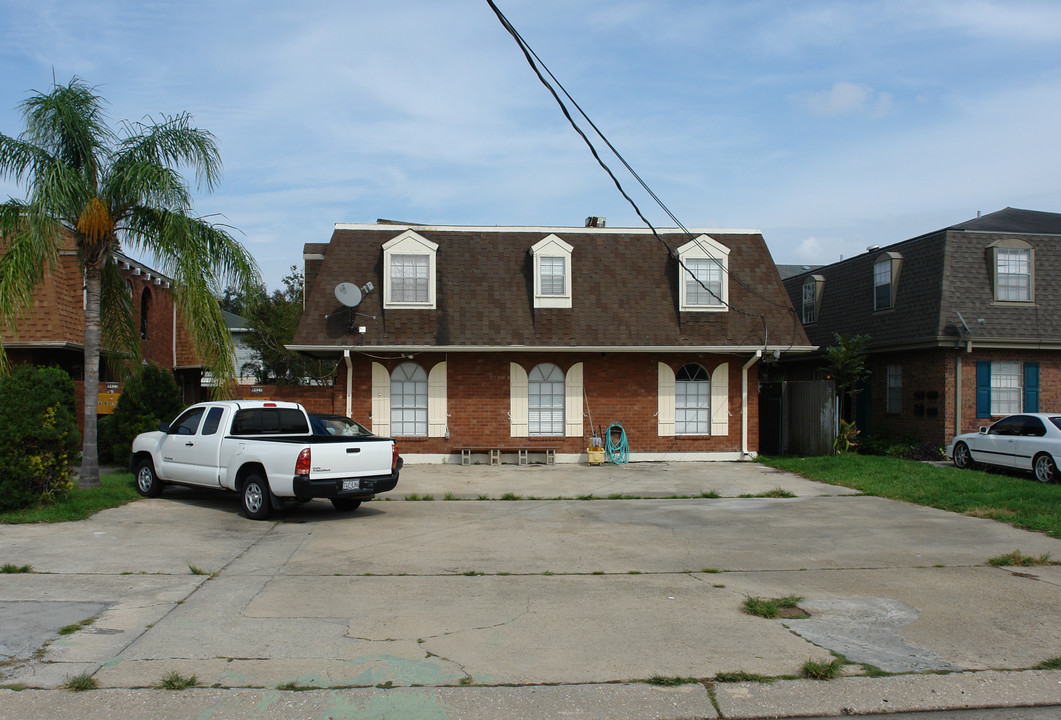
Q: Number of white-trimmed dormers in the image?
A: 3